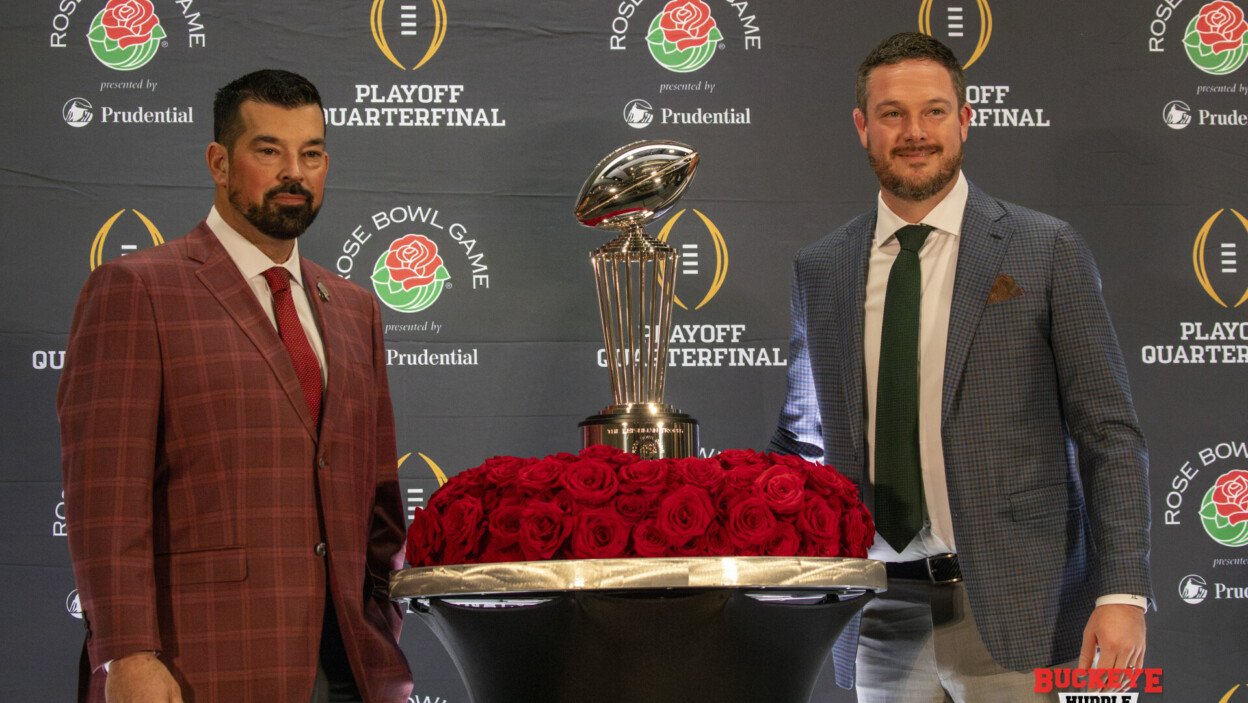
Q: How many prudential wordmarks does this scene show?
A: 5